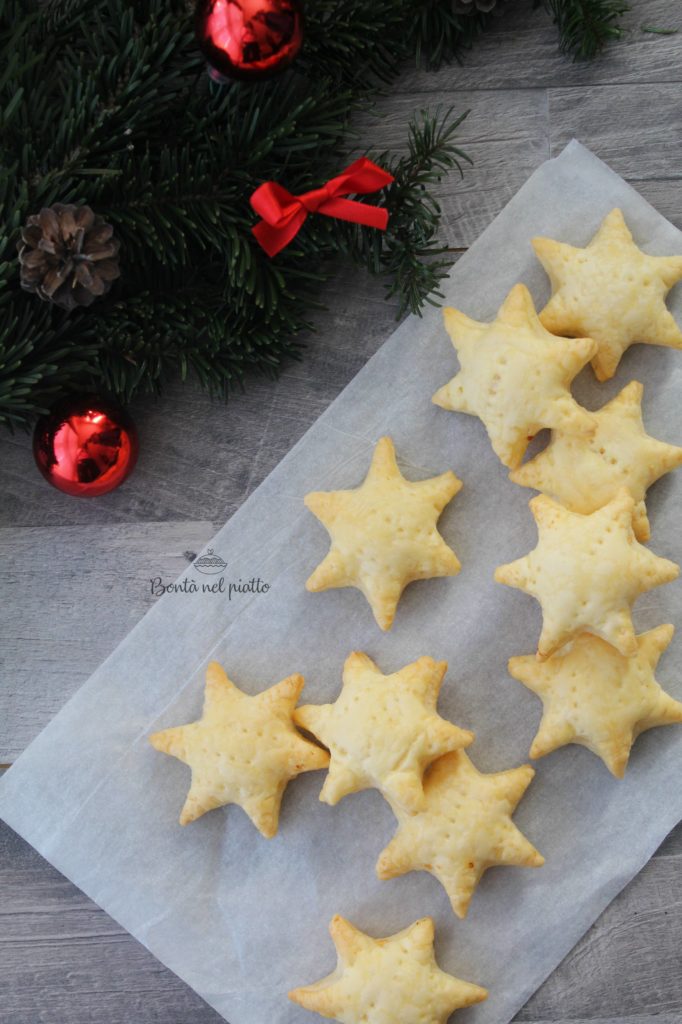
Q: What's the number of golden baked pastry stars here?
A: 10